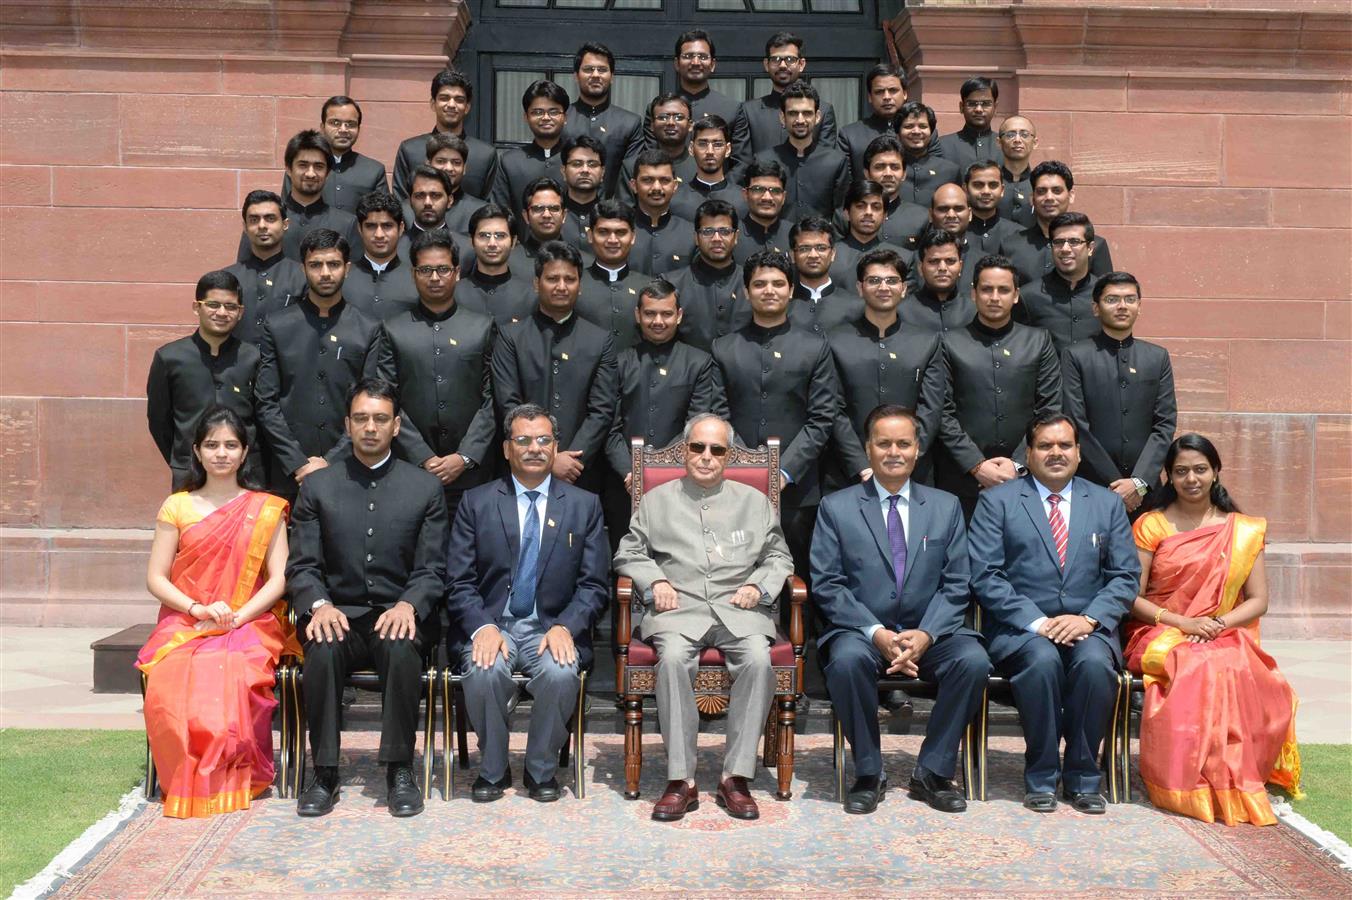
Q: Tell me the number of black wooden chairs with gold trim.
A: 6